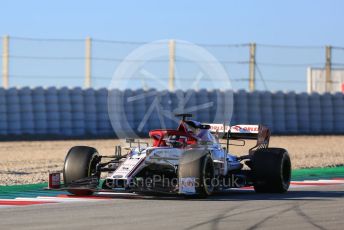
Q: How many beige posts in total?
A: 5